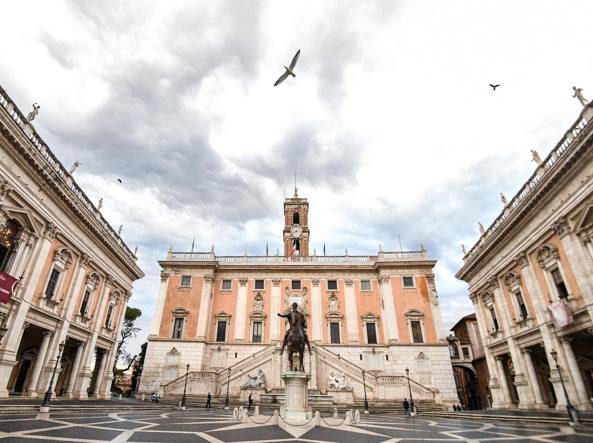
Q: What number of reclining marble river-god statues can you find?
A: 2